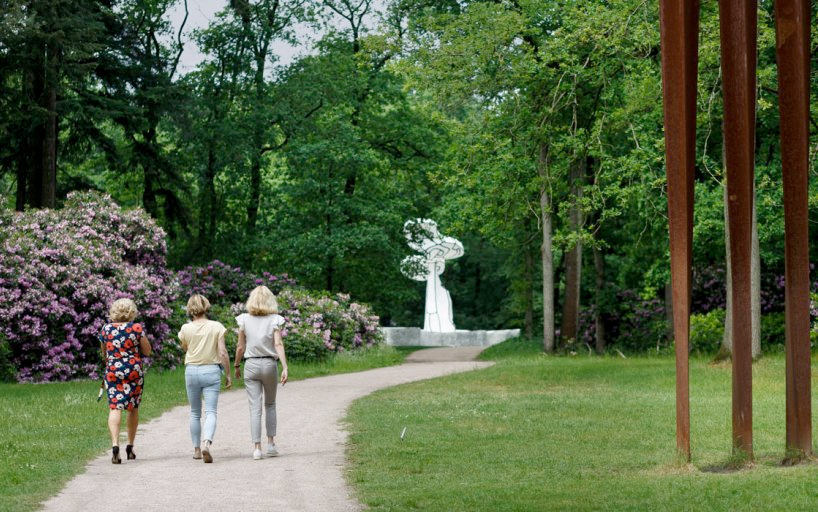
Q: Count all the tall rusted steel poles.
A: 3